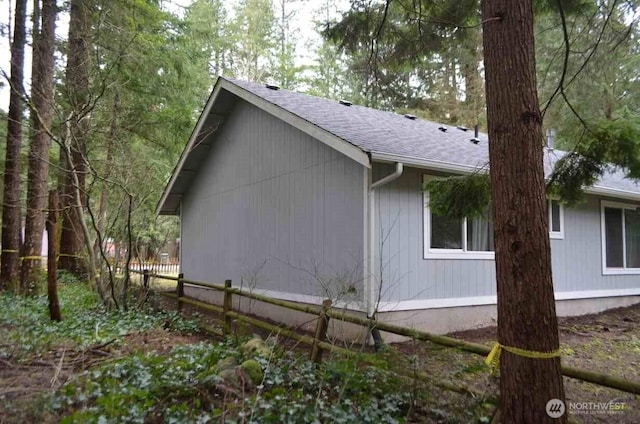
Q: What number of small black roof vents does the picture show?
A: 6